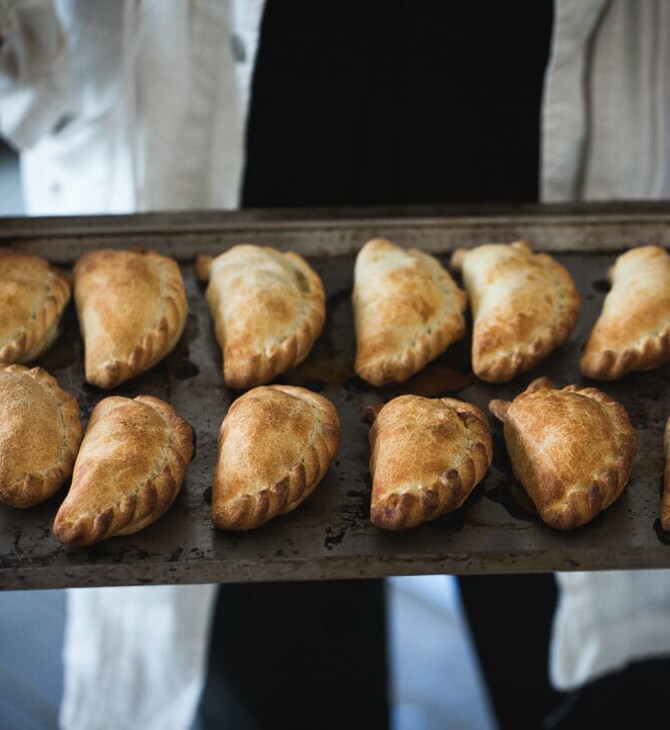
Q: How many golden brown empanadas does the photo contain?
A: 12